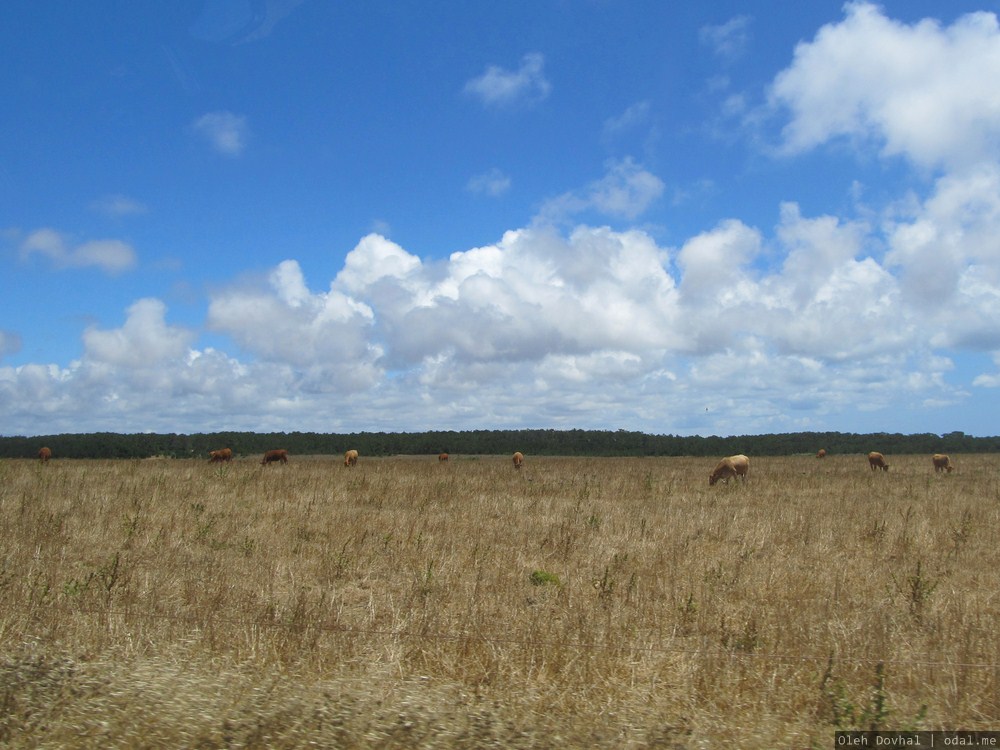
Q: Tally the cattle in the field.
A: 10